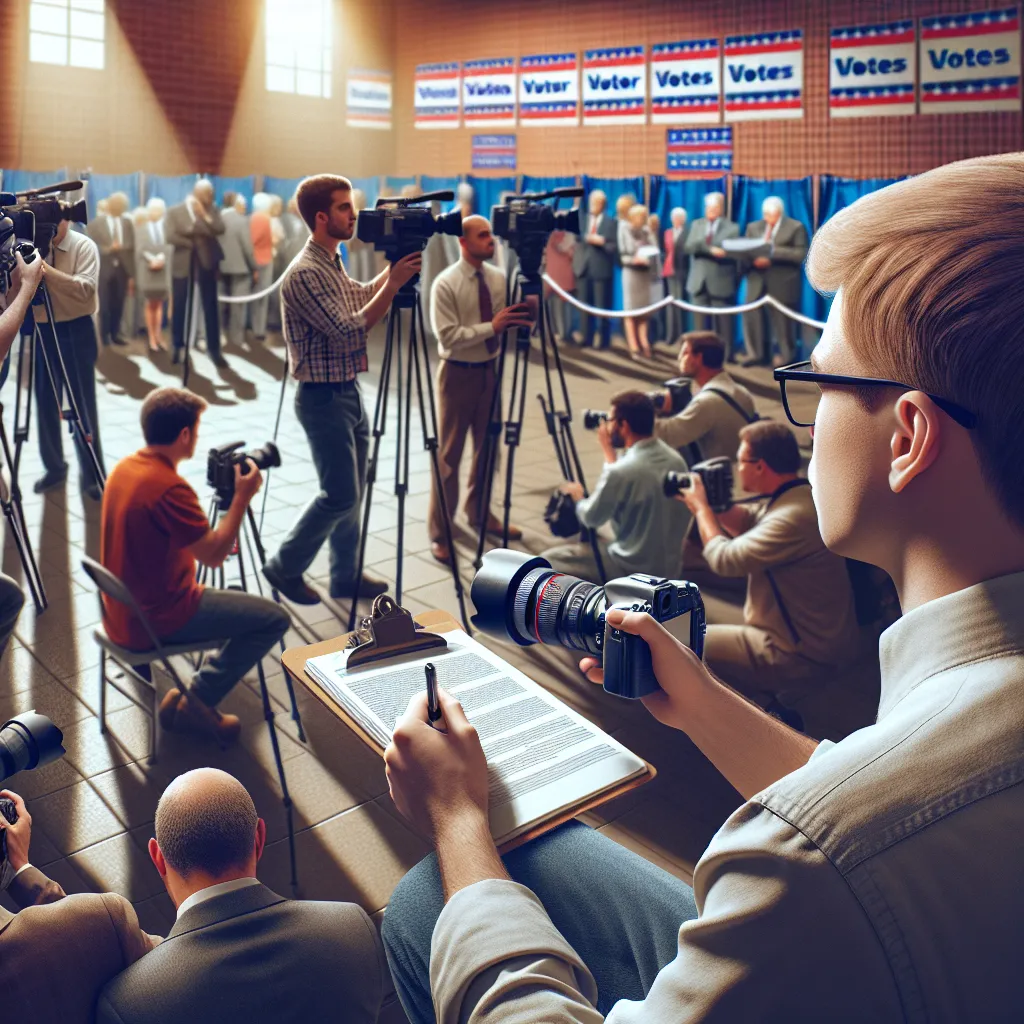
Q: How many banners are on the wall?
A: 11